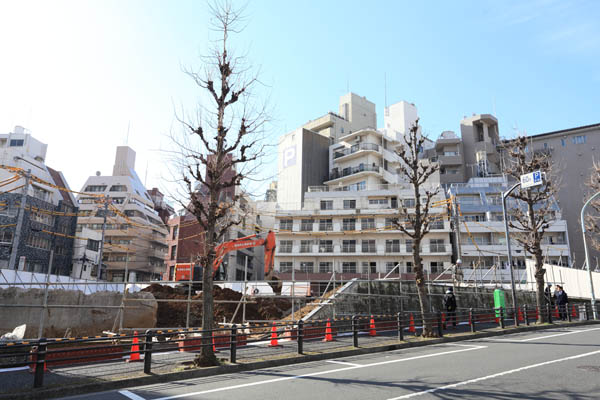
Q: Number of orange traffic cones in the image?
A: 14